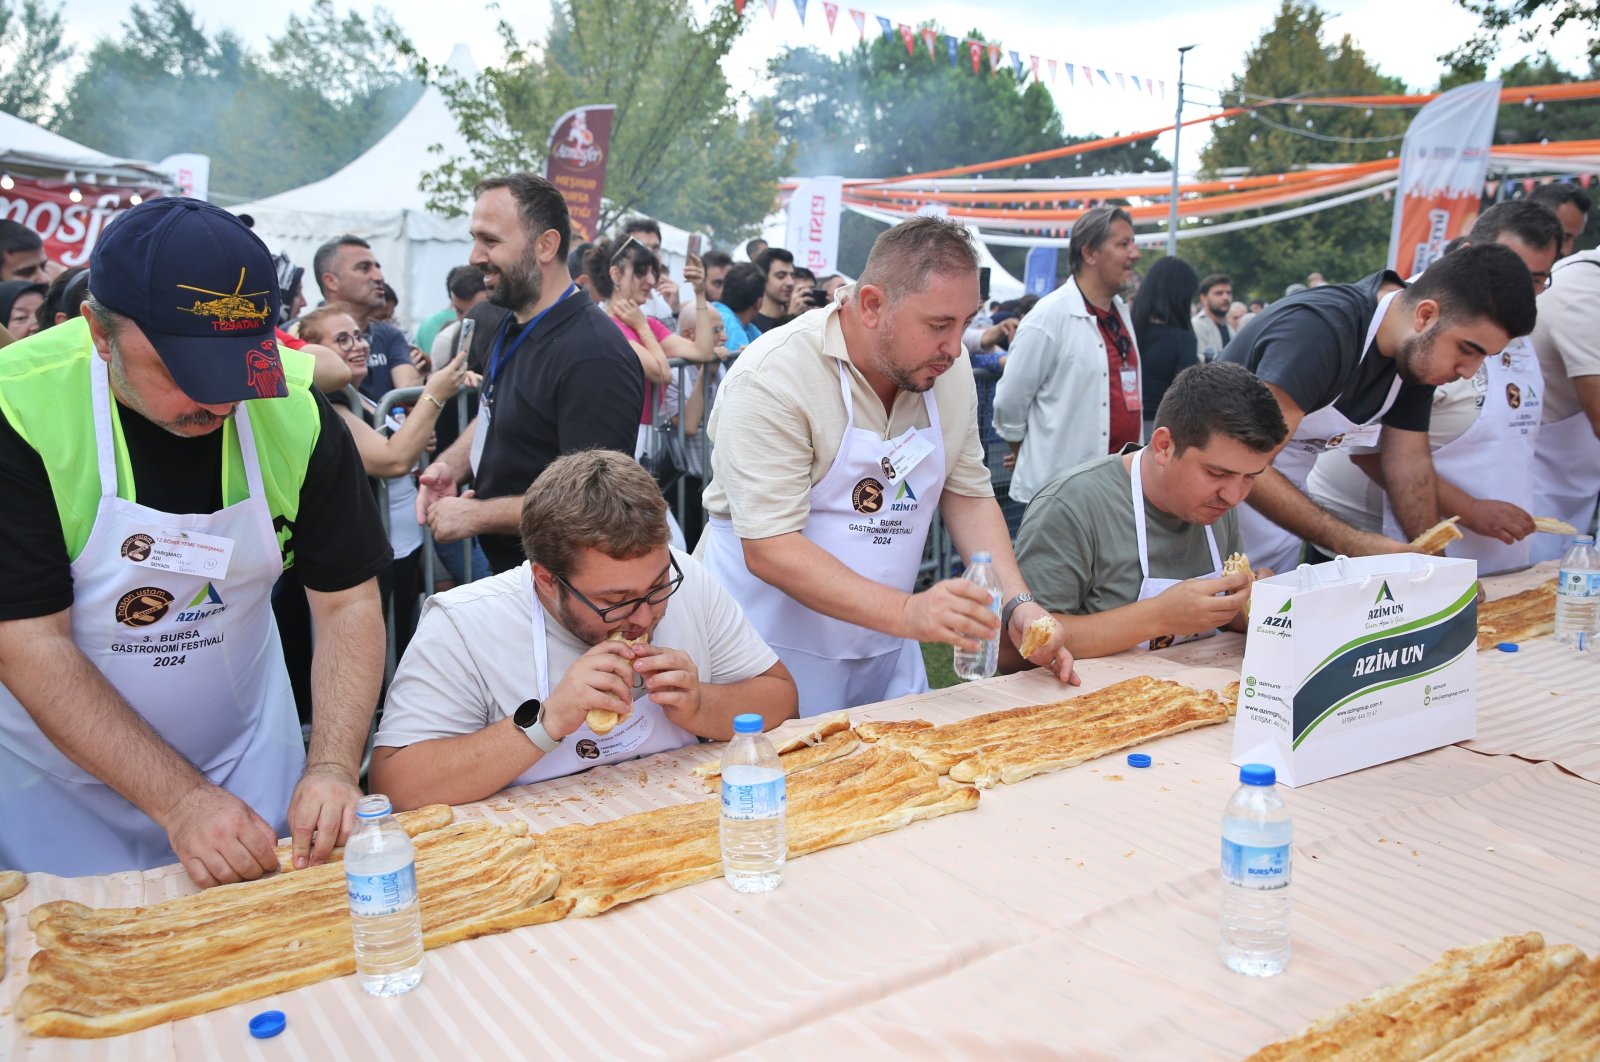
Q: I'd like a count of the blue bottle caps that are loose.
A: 3